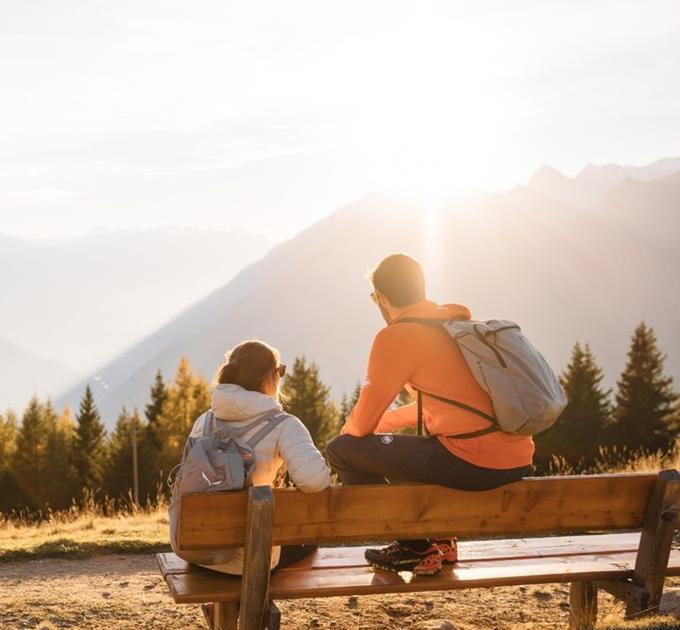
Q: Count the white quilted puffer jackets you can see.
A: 1